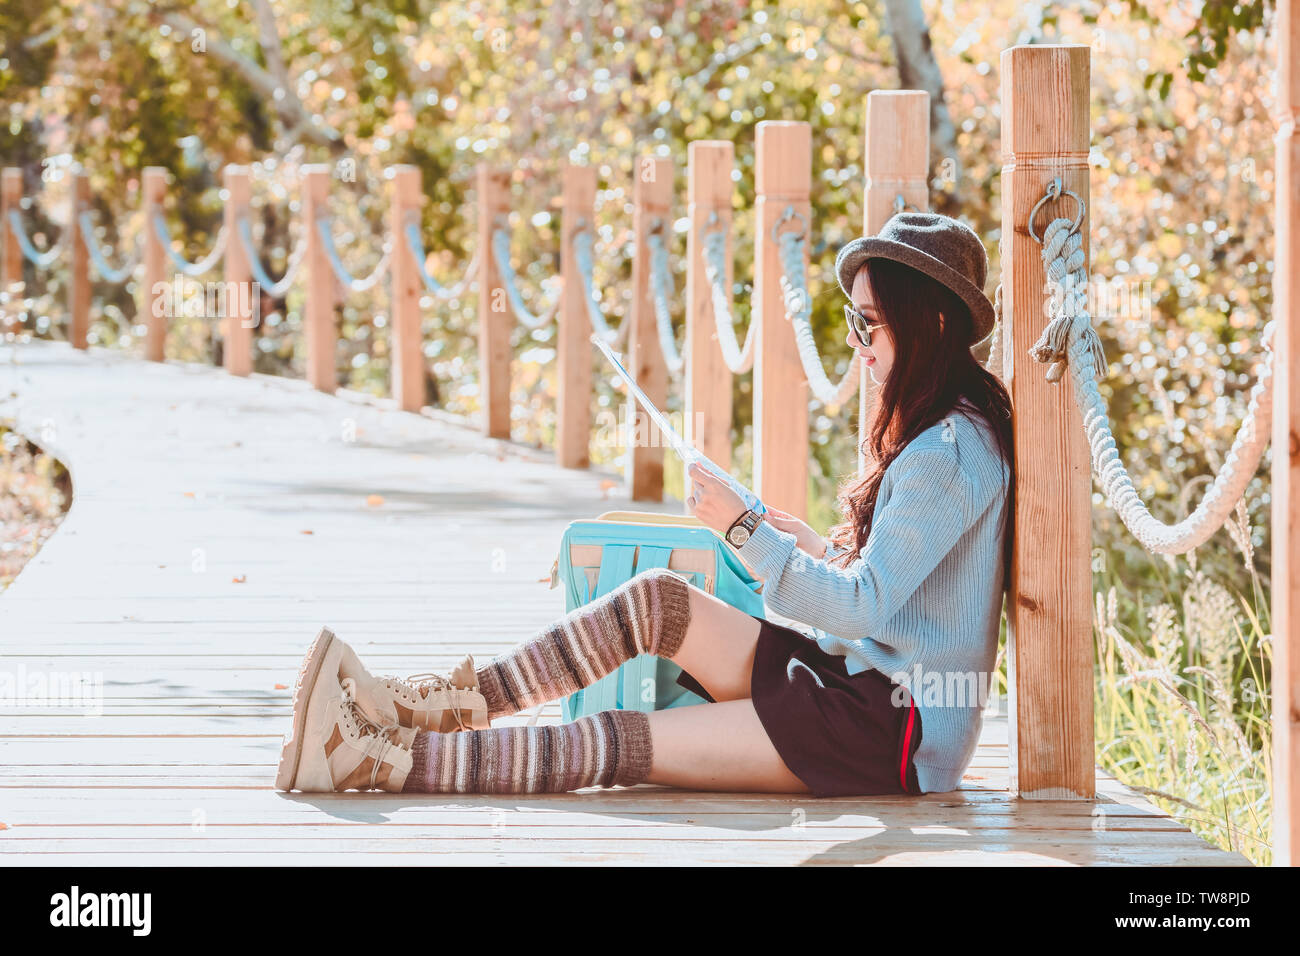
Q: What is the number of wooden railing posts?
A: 14